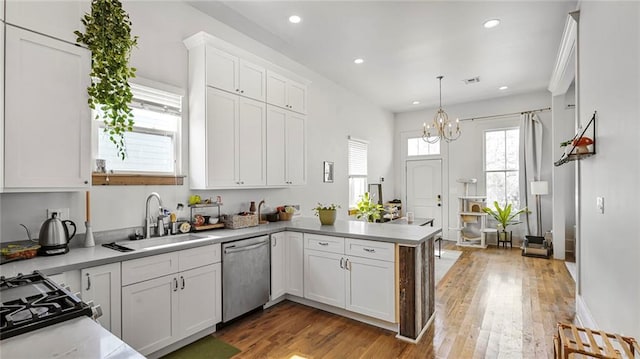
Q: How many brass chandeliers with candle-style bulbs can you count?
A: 1